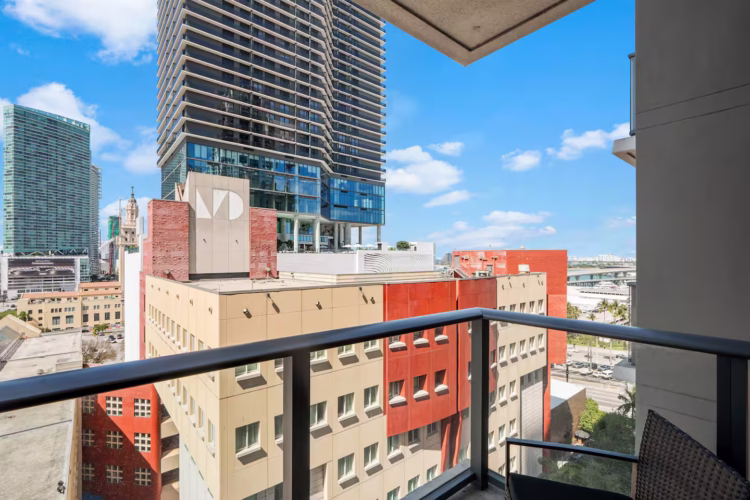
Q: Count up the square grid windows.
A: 9